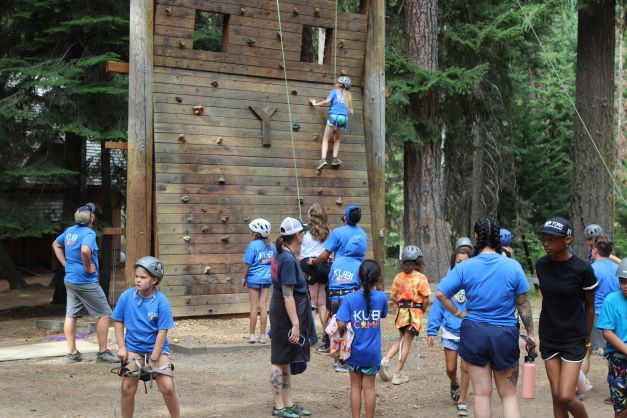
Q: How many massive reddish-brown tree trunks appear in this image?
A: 2